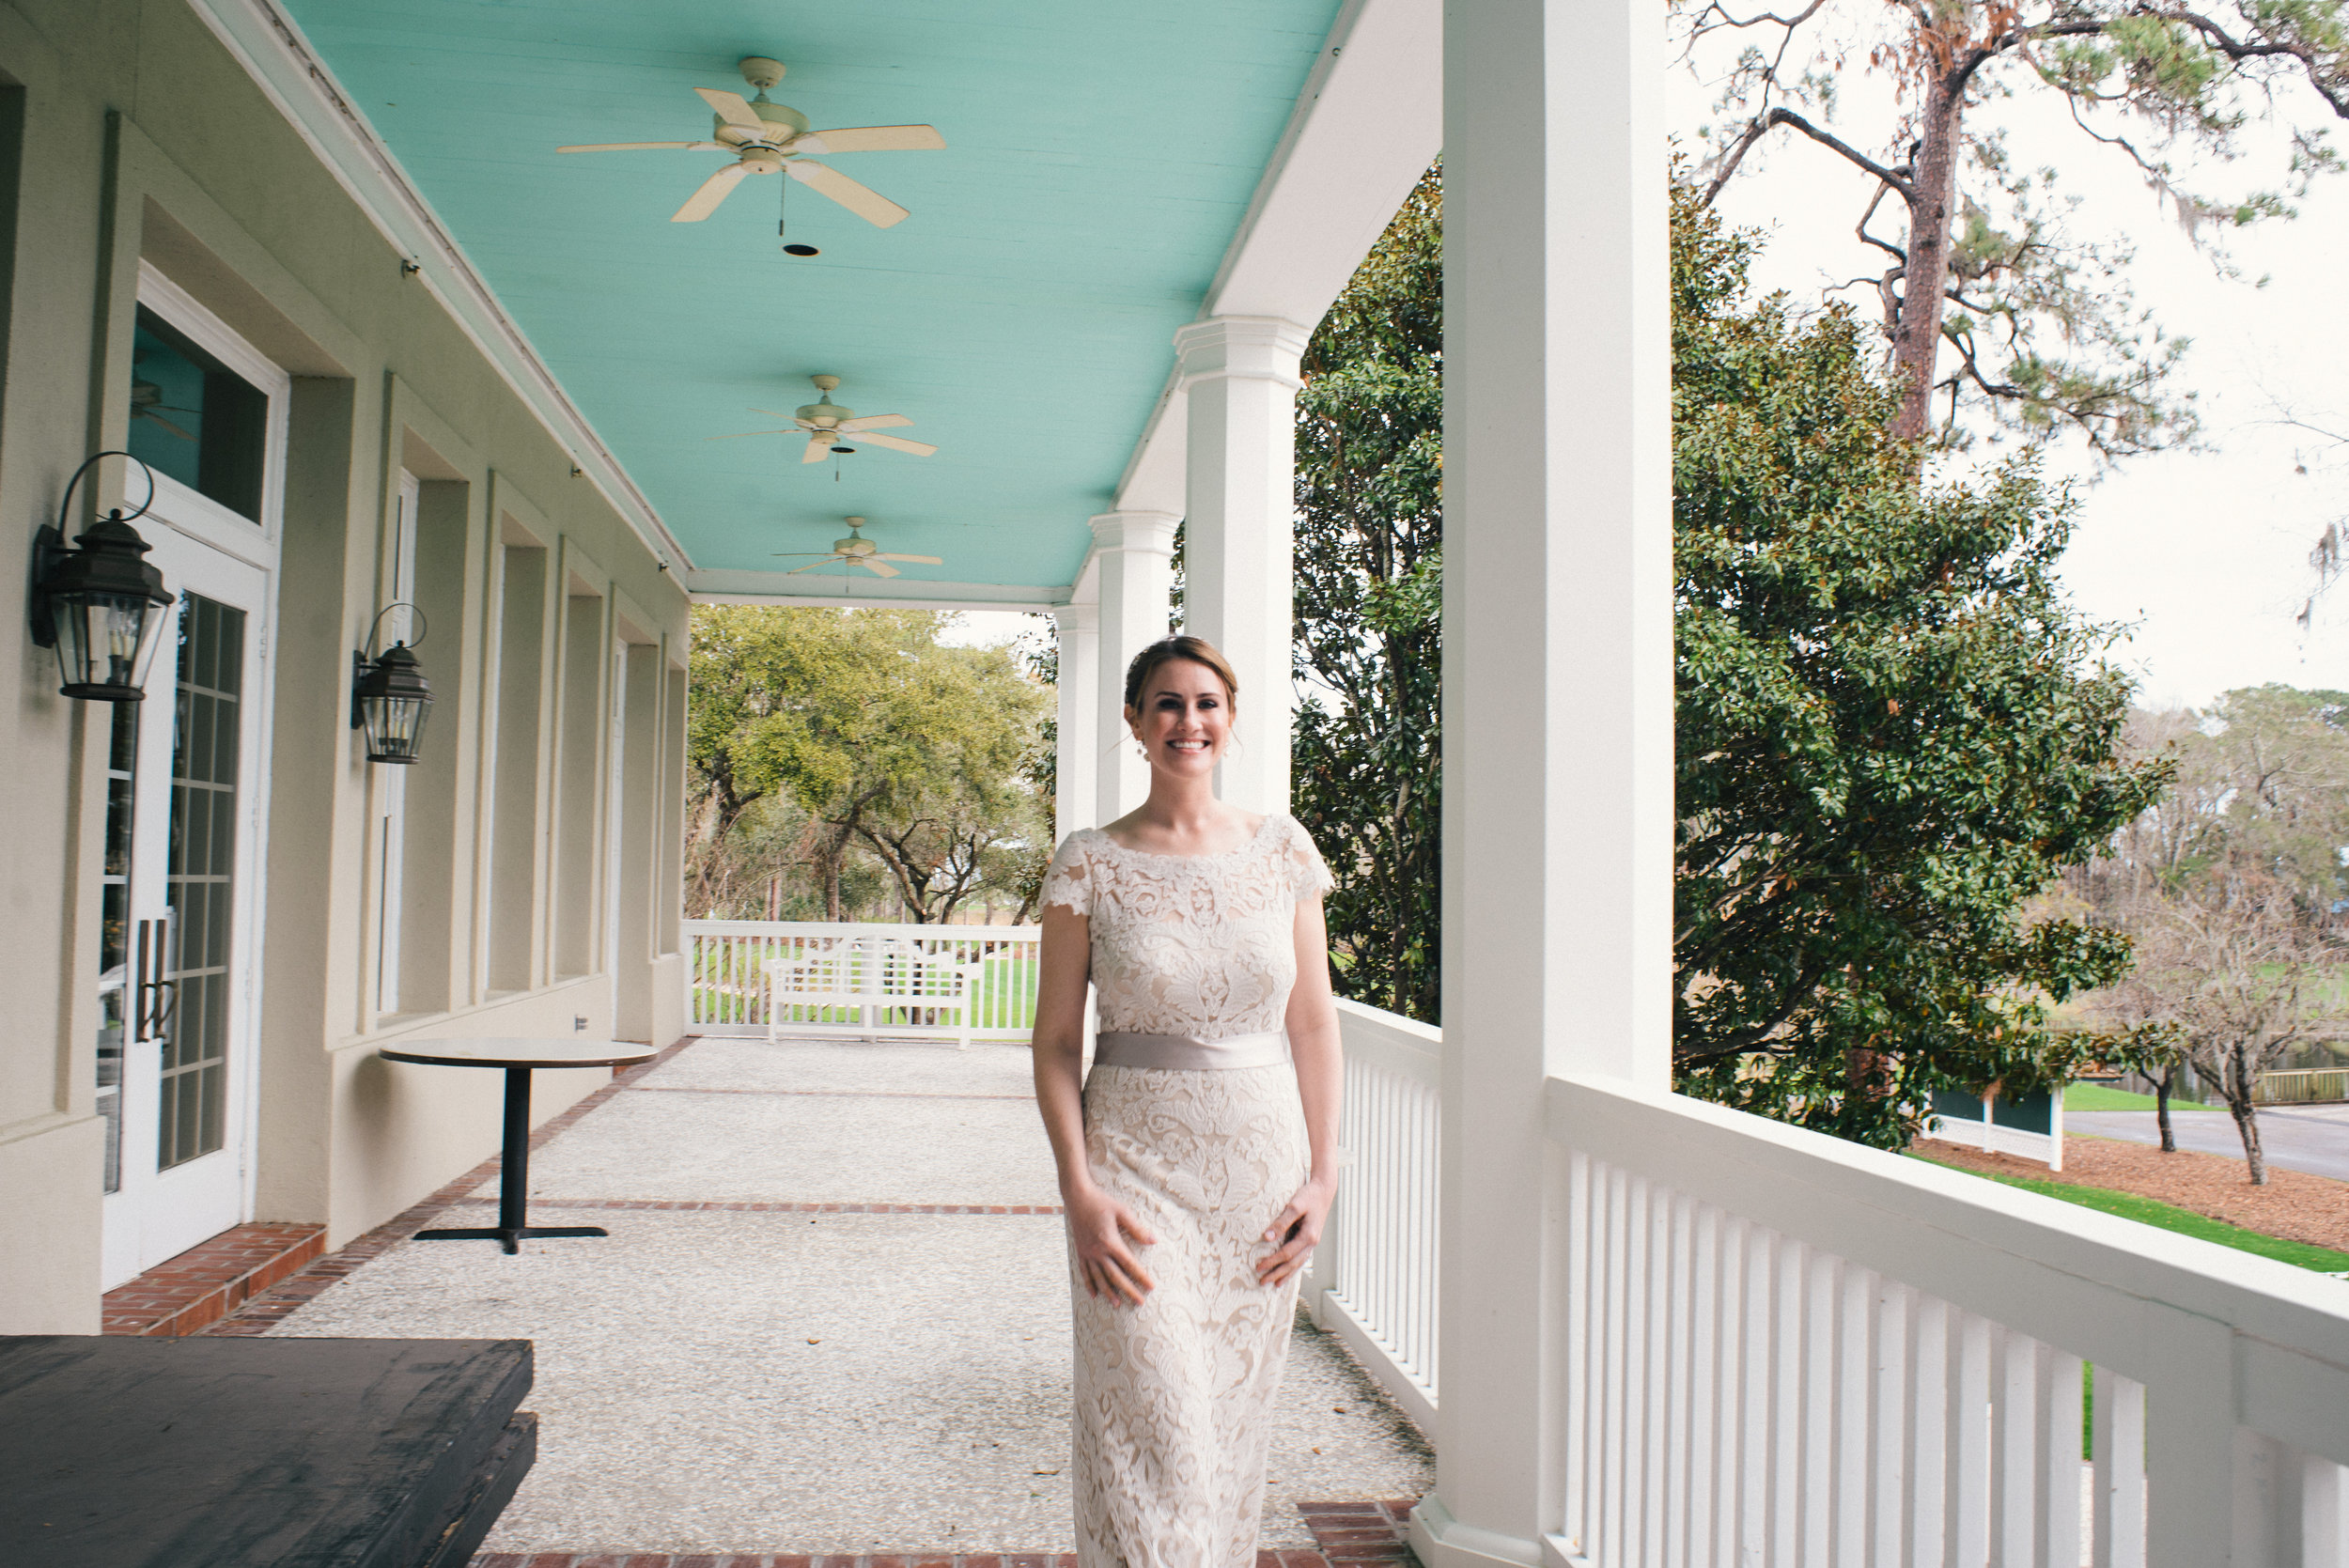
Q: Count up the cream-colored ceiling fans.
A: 3